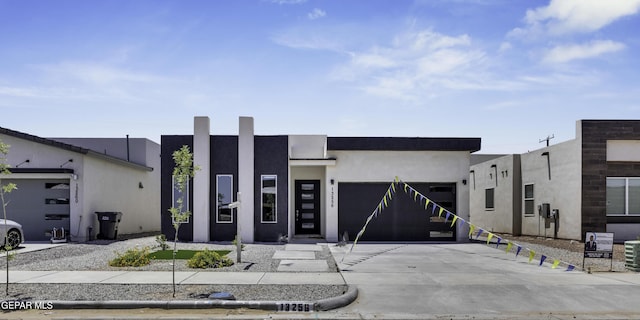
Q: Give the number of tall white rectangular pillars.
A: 2